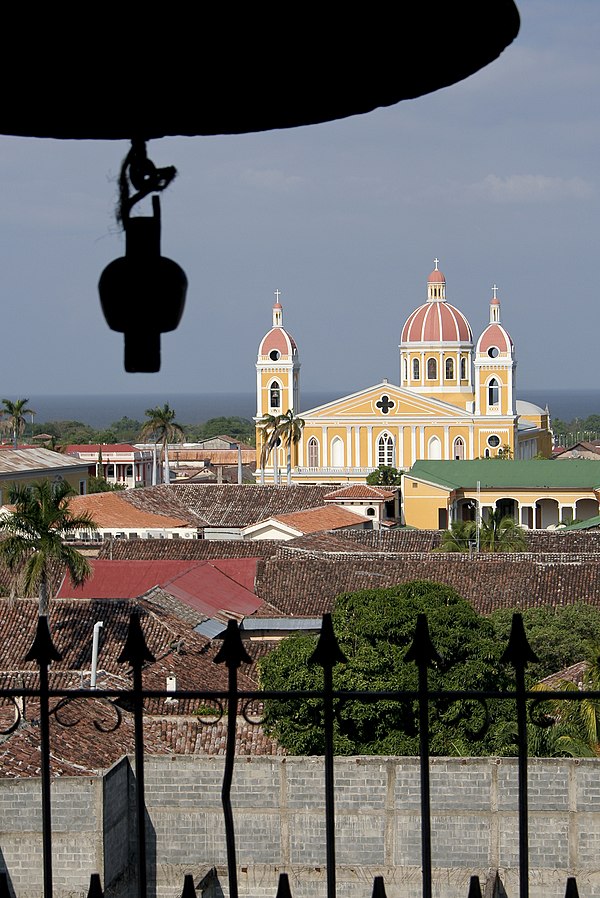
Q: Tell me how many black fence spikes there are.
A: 13